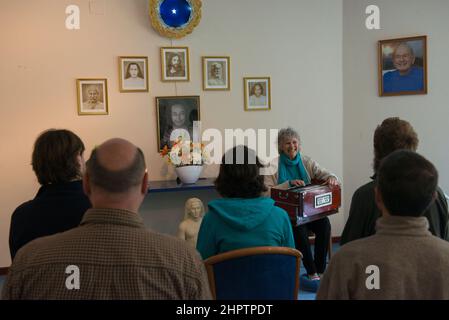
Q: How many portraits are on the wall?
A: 7